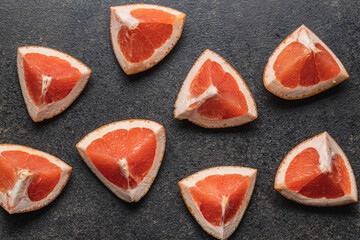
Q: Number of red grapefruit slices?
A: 8